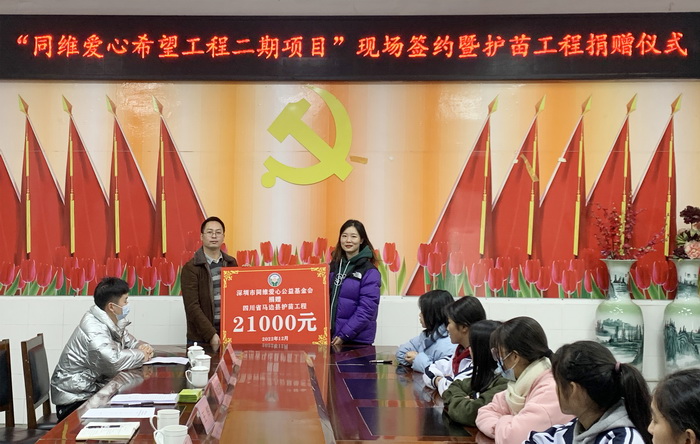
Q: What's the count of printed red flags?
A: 10